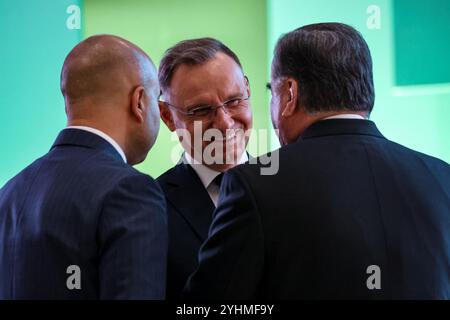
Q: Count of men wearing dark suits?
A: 3